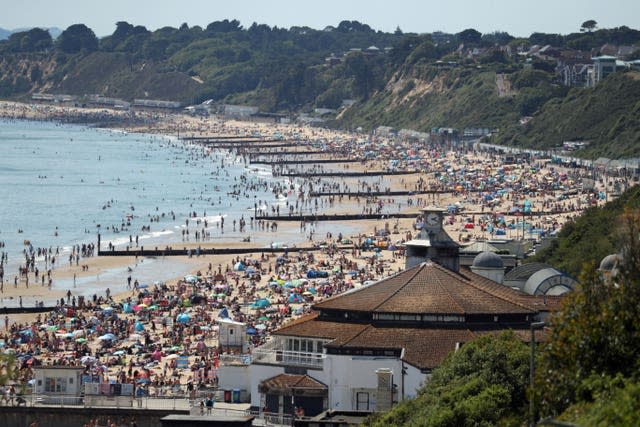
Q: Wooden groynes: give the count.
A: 10